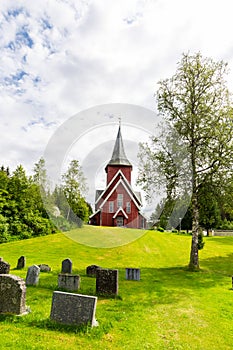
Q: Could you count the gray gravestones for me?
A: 11